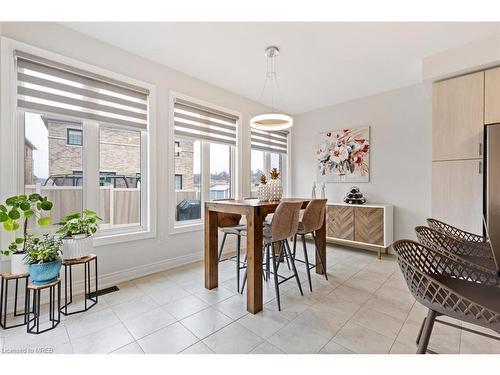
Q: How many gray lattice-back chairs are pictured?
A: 3